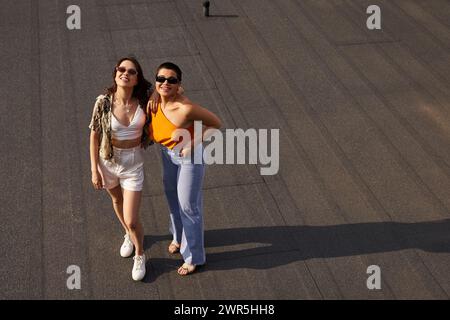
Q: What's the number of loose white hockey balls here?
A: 0